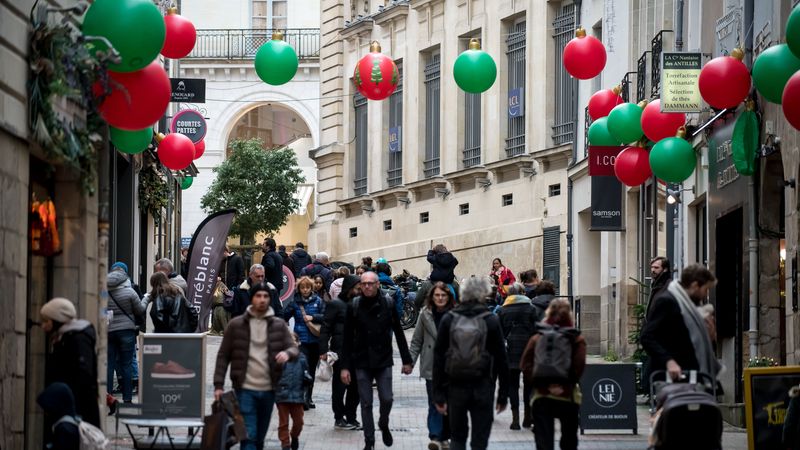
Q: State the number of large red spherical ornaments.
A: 11